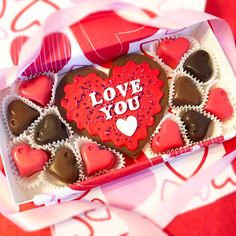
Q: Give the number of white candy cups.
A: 12